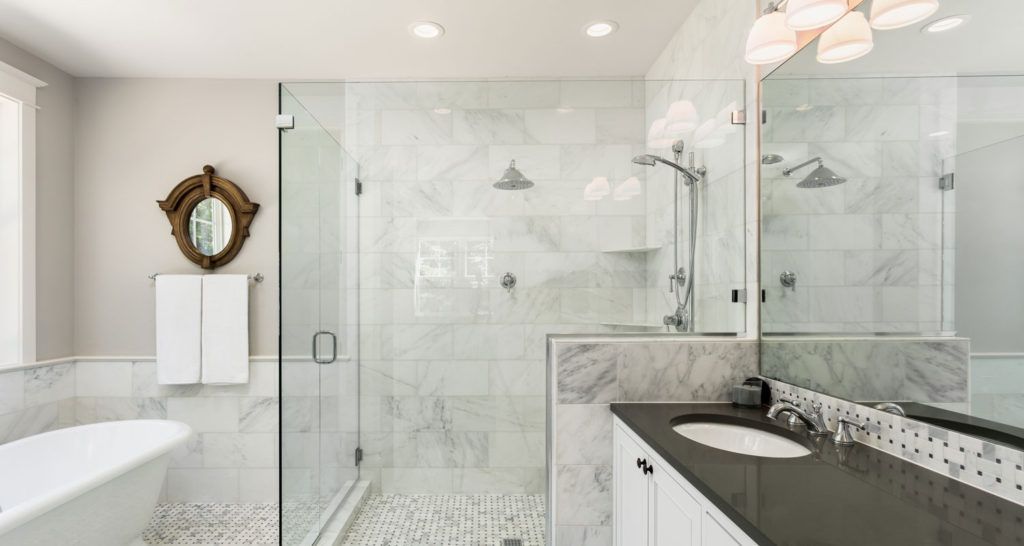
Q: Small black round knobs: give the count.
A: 2